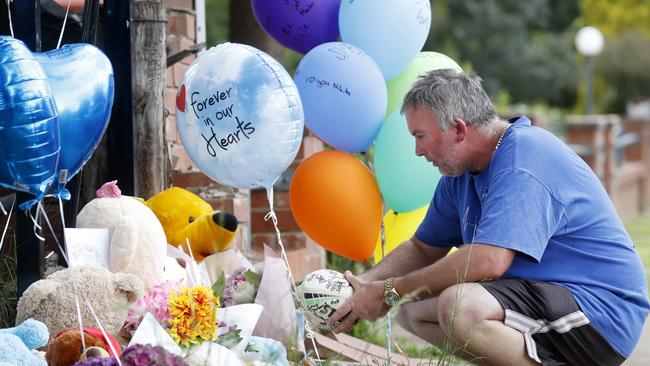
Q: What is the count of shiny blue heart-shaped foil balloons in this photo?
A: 2